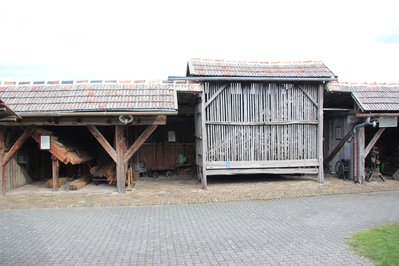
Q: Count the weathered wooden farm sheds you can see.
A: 3